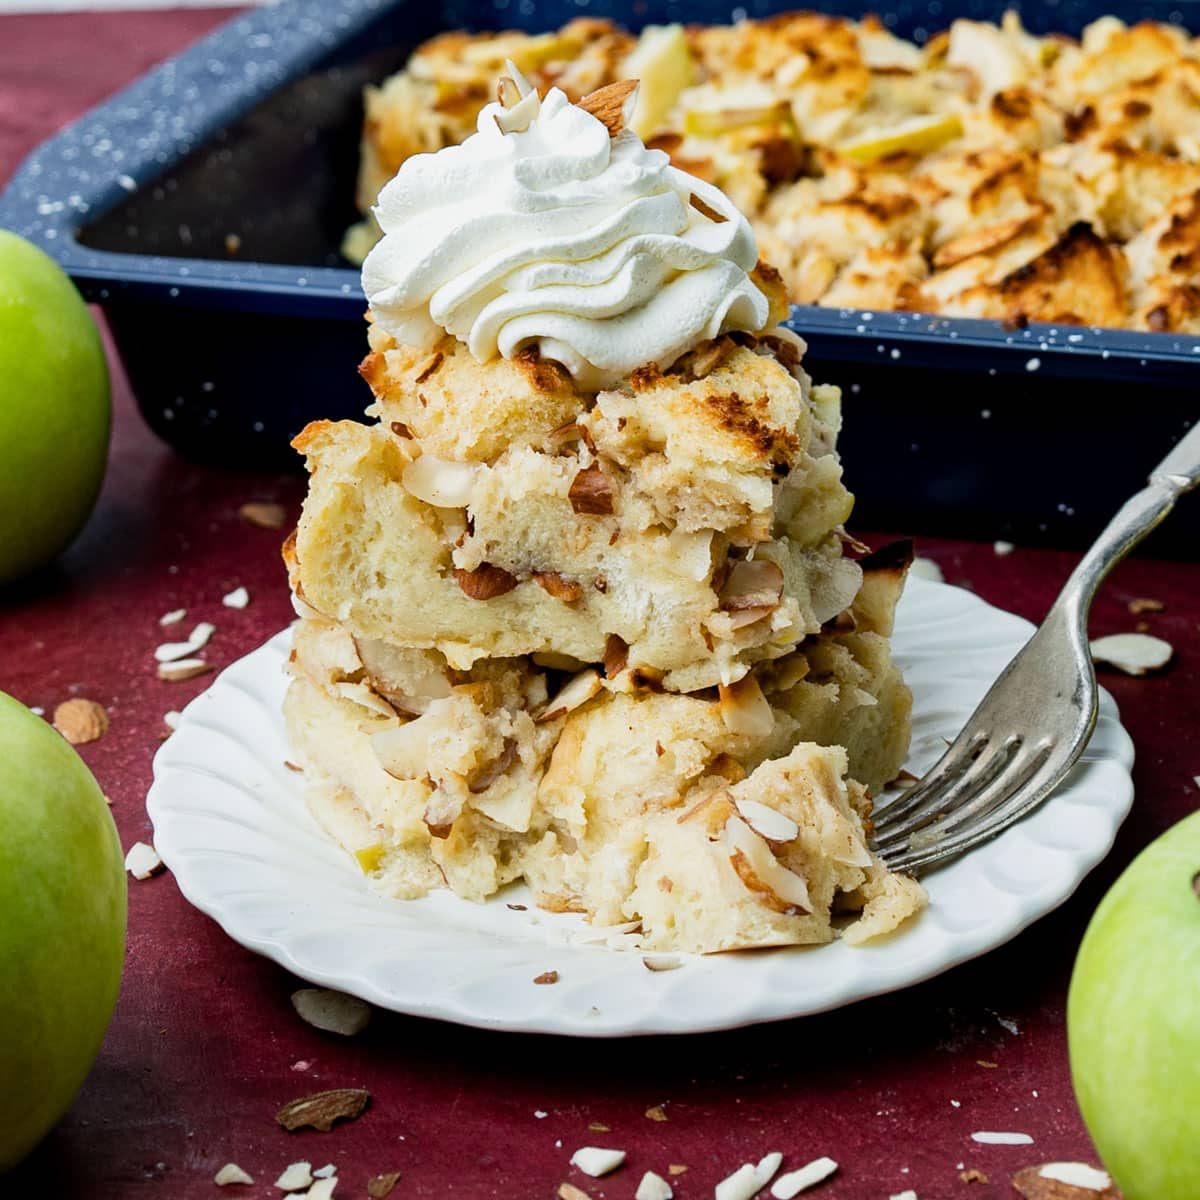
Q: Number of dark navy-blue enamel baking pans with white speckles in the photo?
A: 1